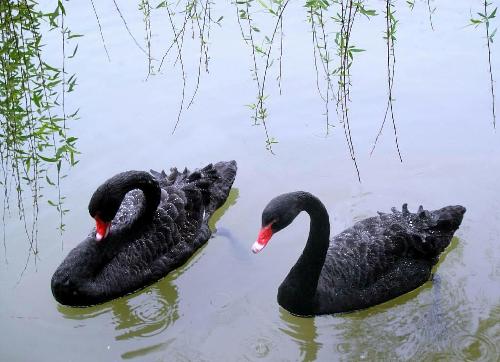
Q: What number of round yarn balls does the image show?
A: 0